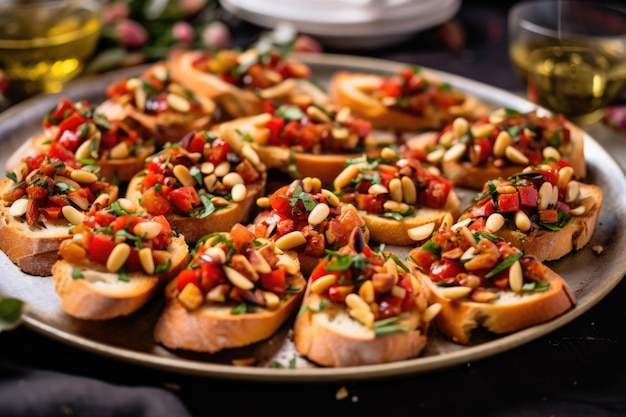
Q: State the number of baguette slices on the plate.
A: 15